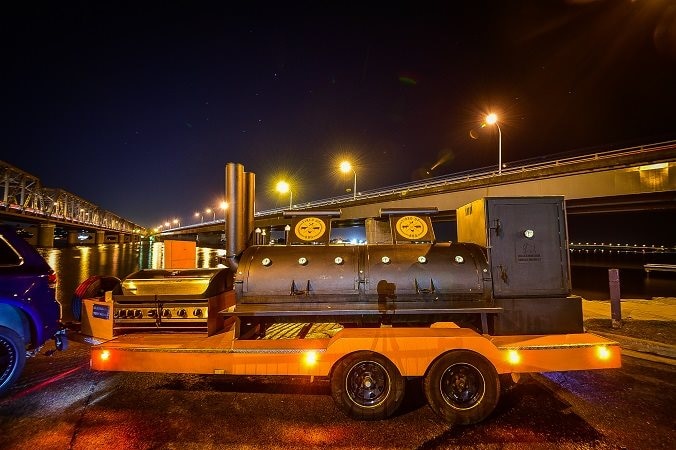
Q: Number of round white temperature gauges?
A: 7